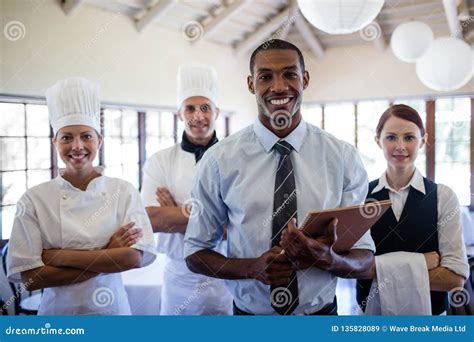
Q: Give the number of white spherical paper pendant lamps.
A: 3